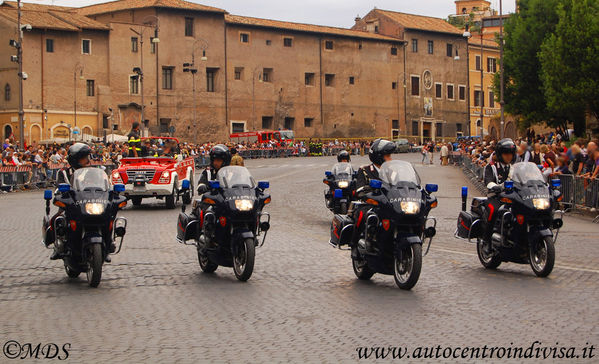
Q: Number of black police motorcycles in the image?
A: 5